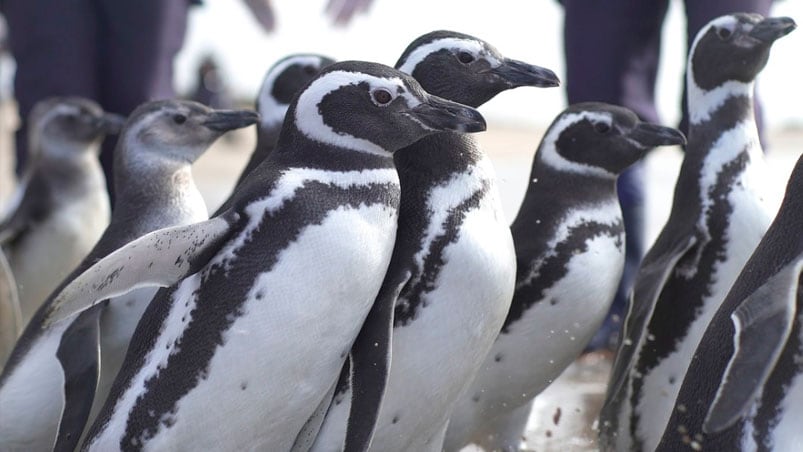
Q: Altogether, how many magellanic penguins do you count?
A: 8